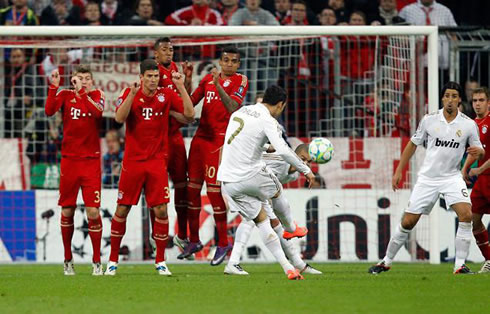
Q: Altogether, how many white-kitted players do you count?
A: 3